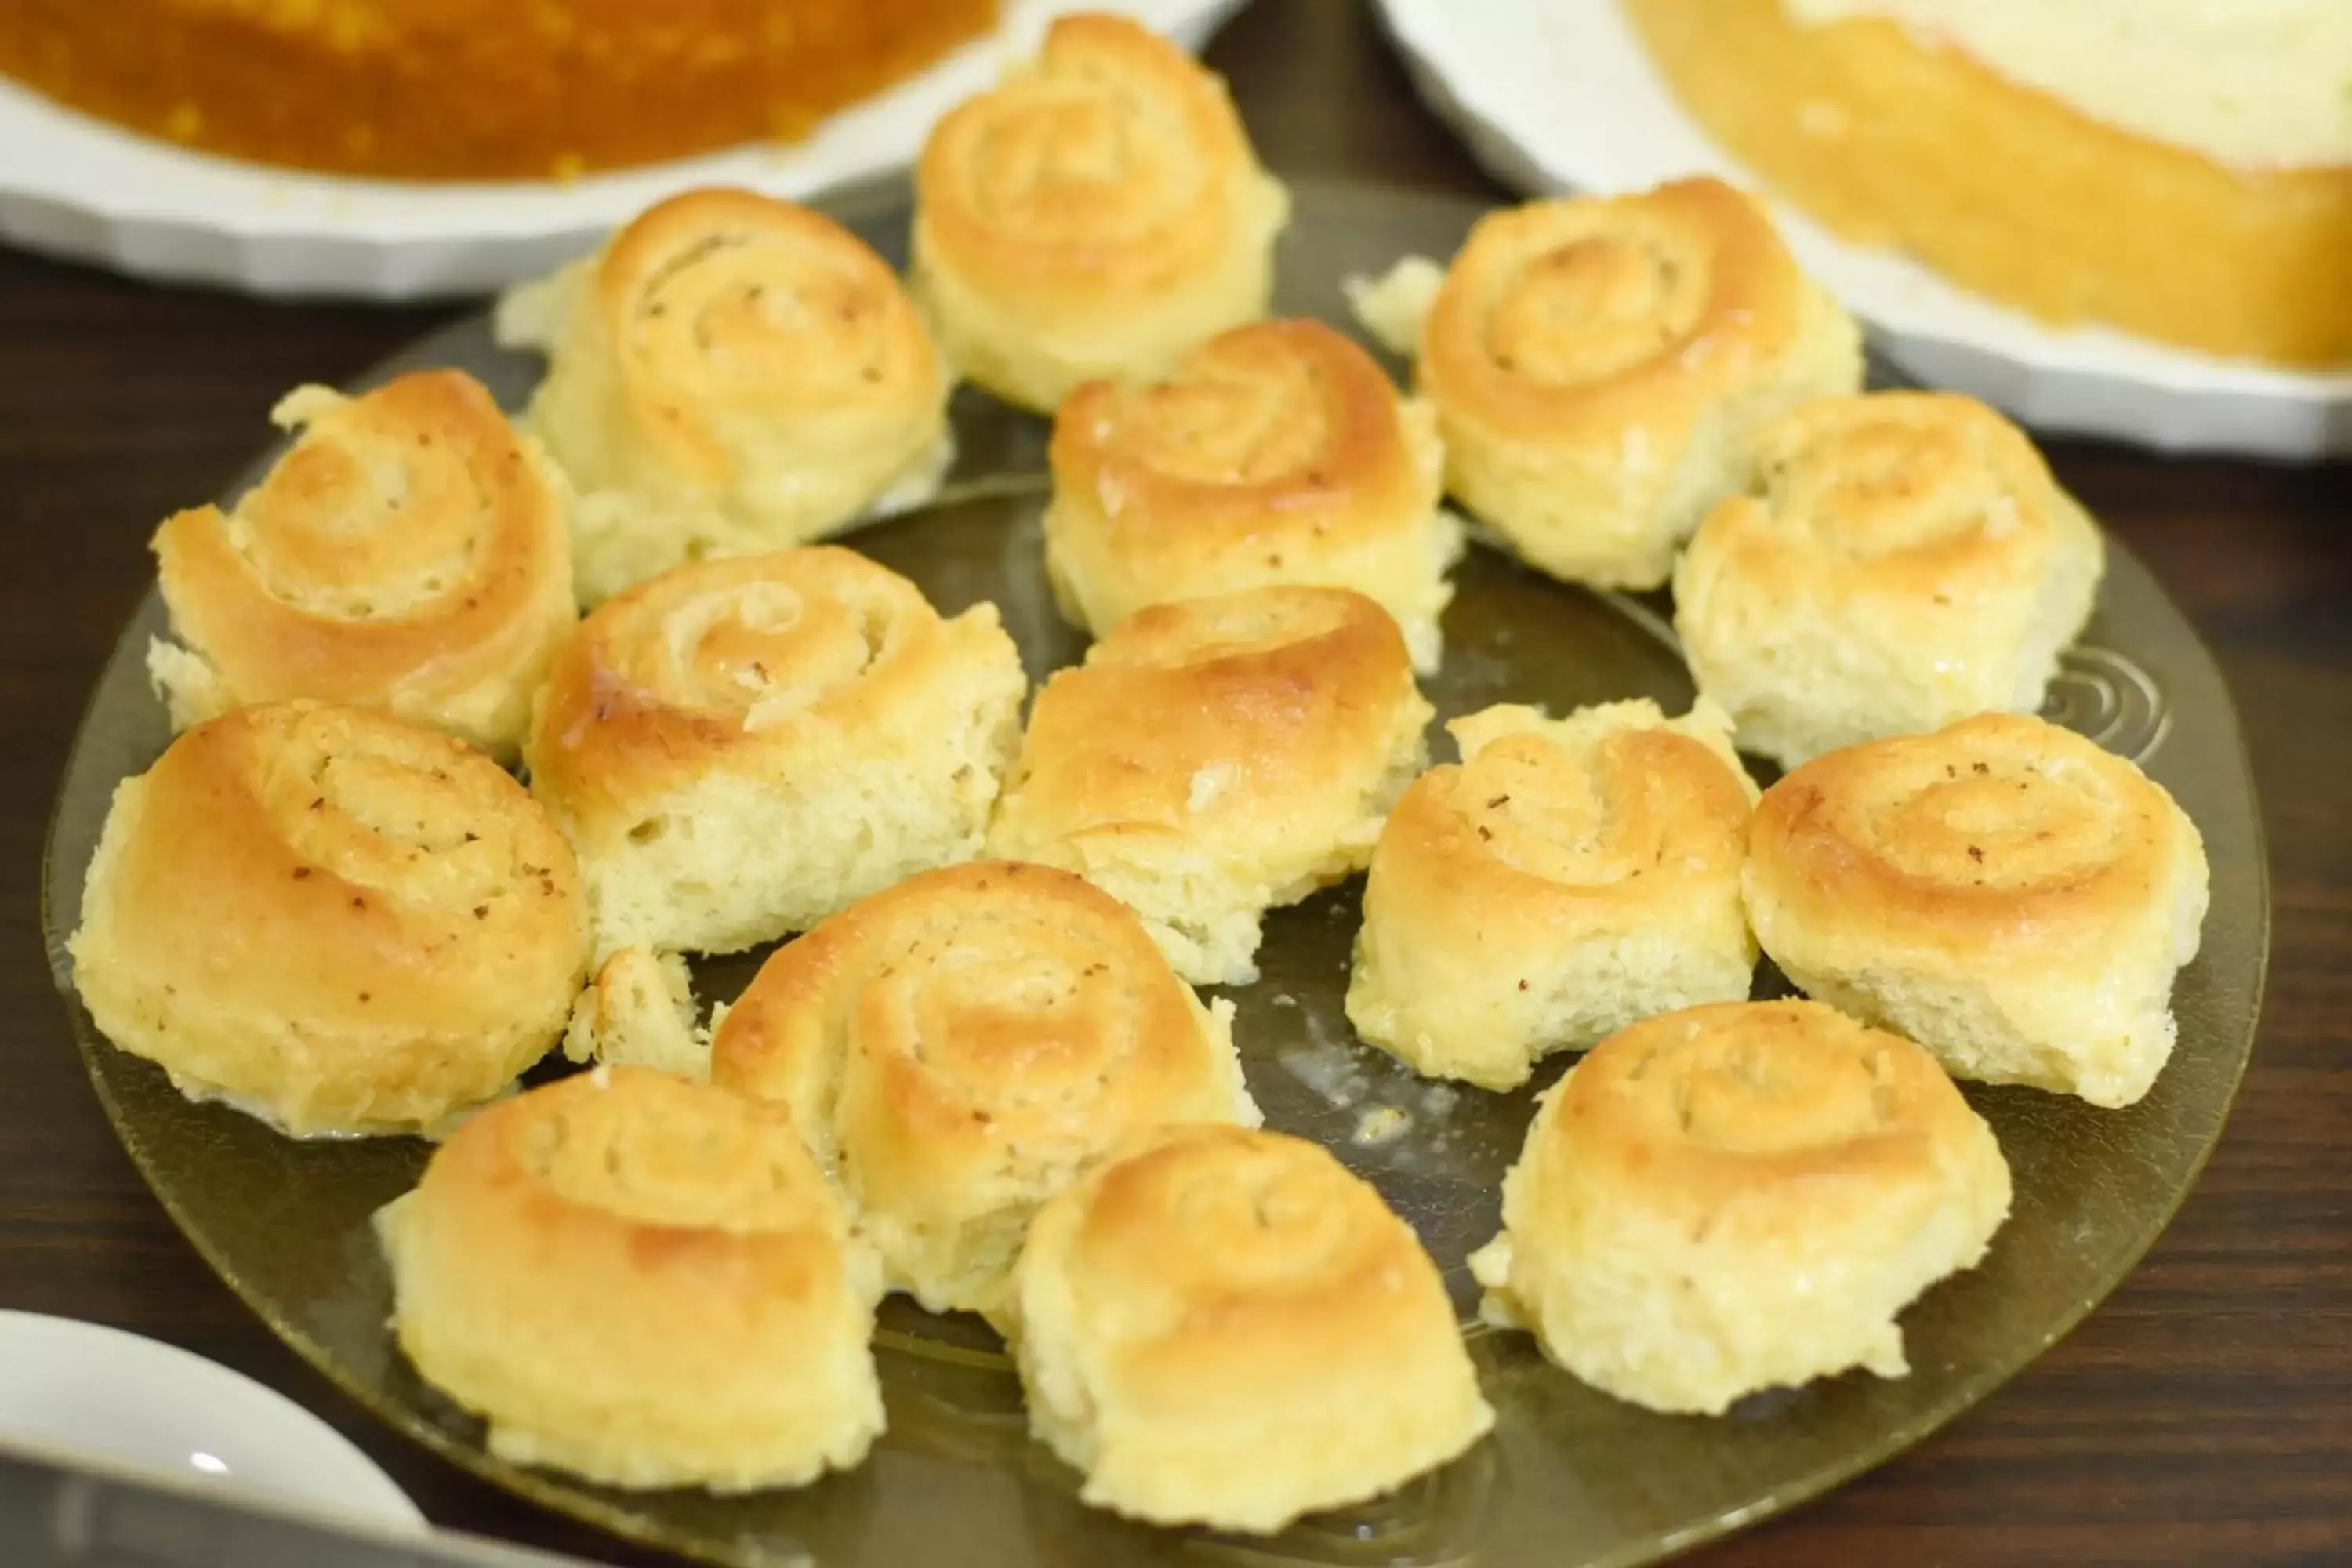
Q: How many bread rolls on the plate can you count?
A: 15